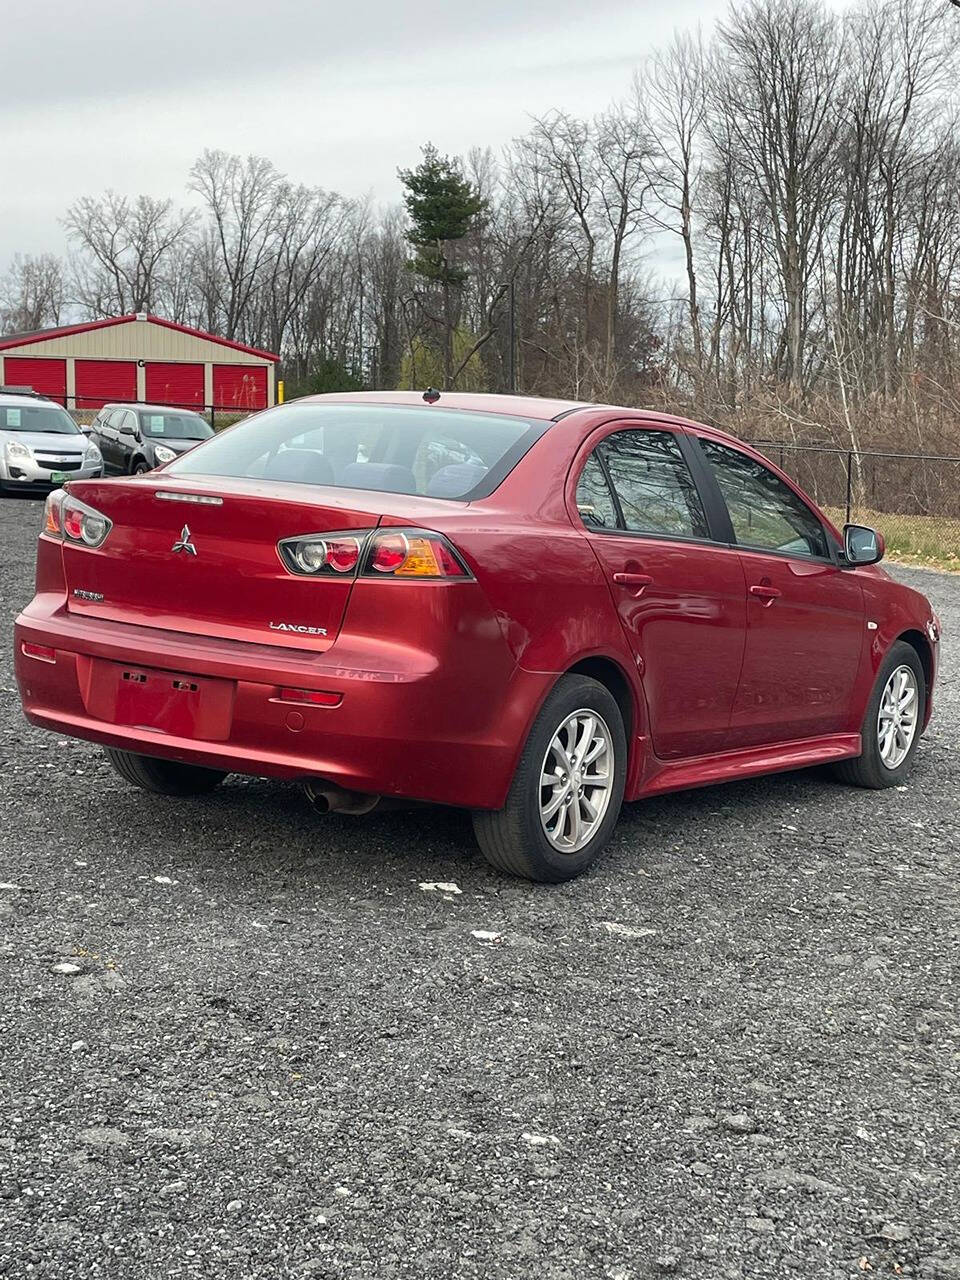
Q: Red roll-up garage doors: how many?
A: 4